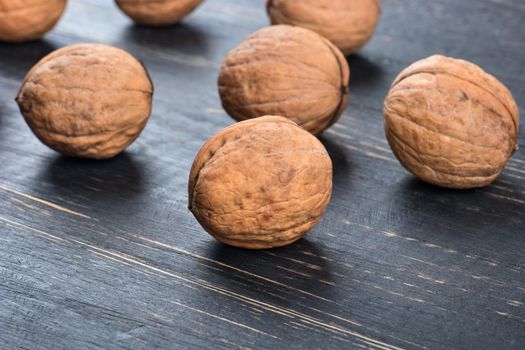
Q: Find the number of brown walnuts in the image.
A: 7